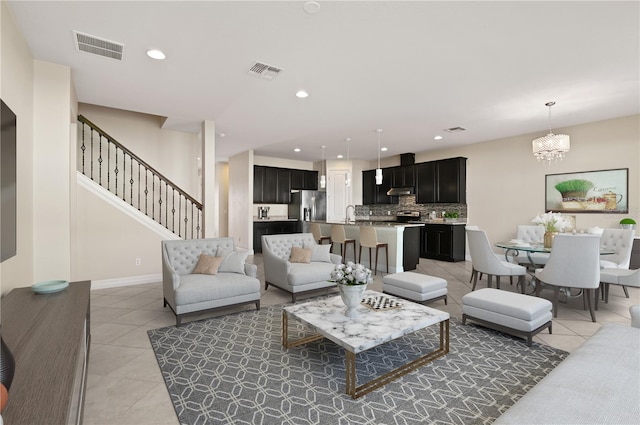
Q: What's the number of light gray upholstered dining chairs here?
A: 6